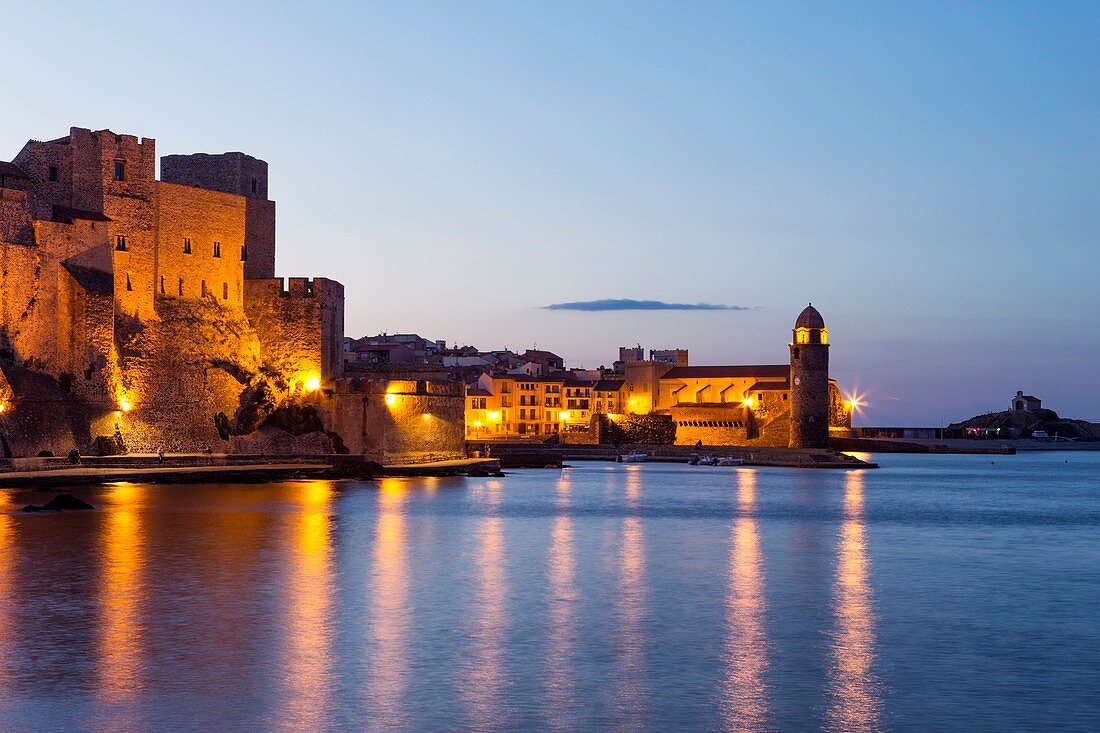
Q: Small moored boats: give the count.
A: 3